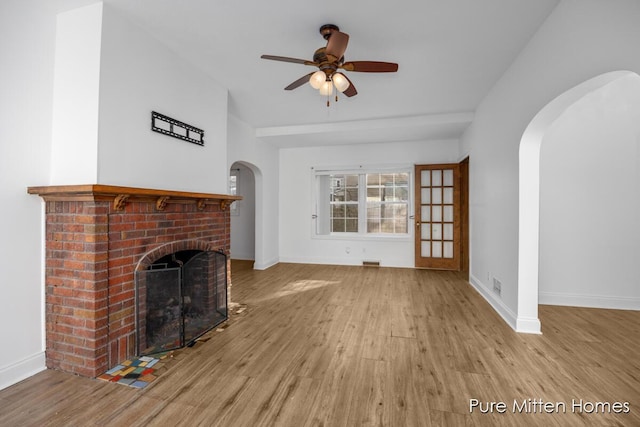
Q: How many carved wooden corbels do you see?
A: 4